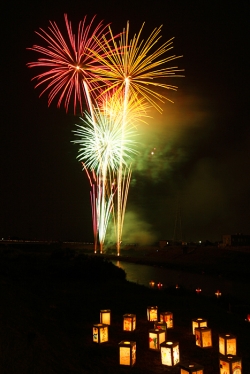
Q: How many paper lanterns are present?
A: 14